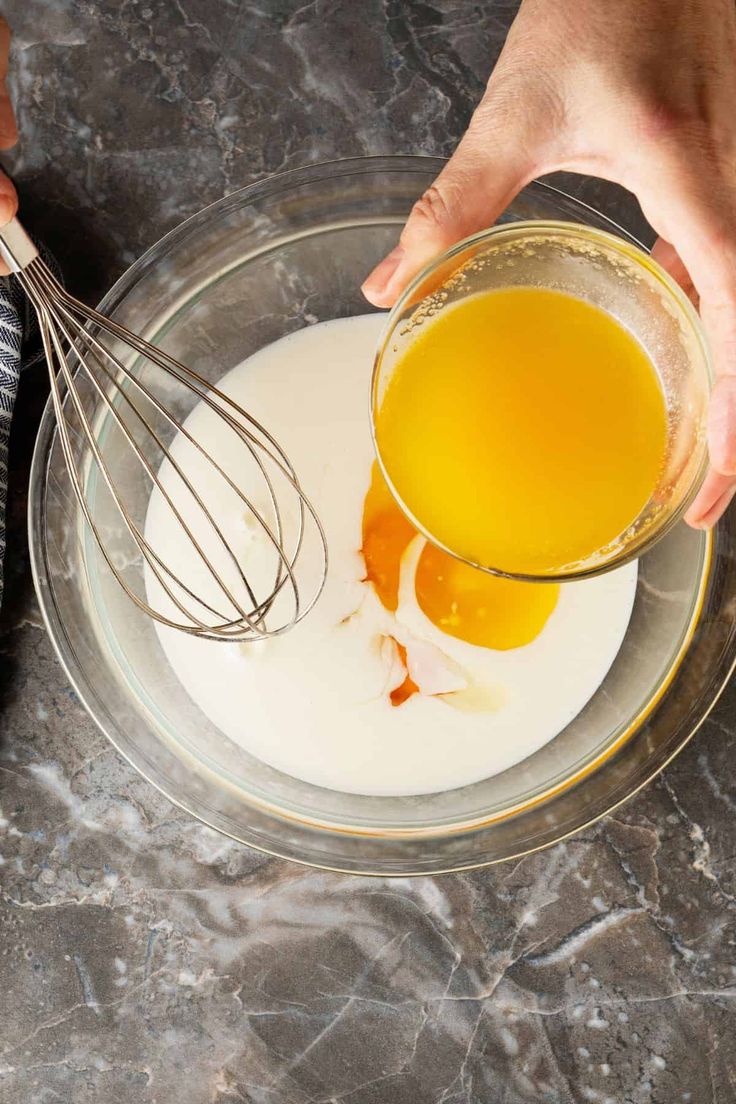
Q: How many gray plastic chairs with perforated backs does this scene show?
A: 0